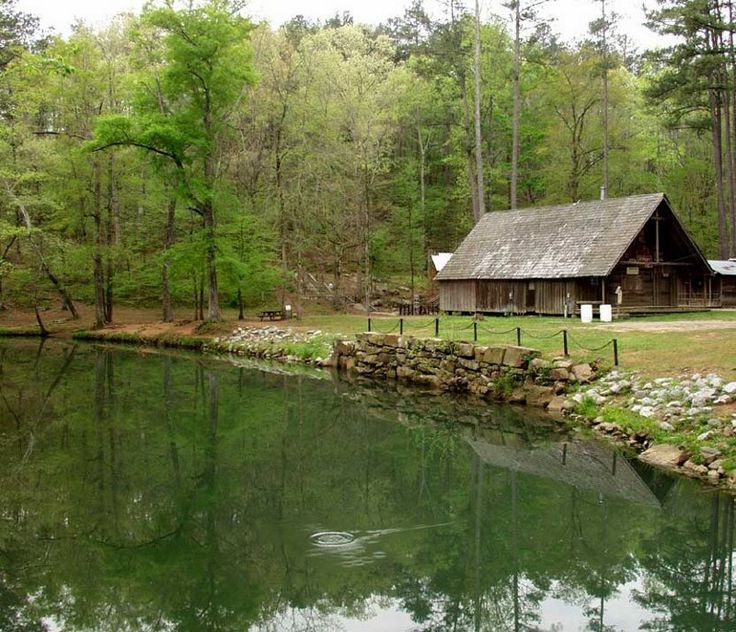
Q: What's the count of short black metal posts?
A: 7